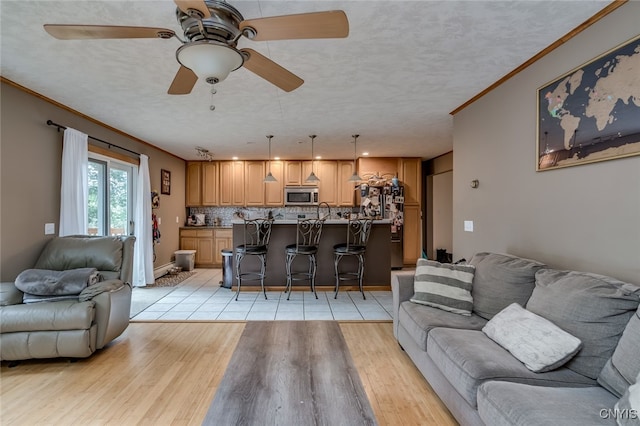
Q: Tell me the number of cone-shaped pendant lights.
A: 3